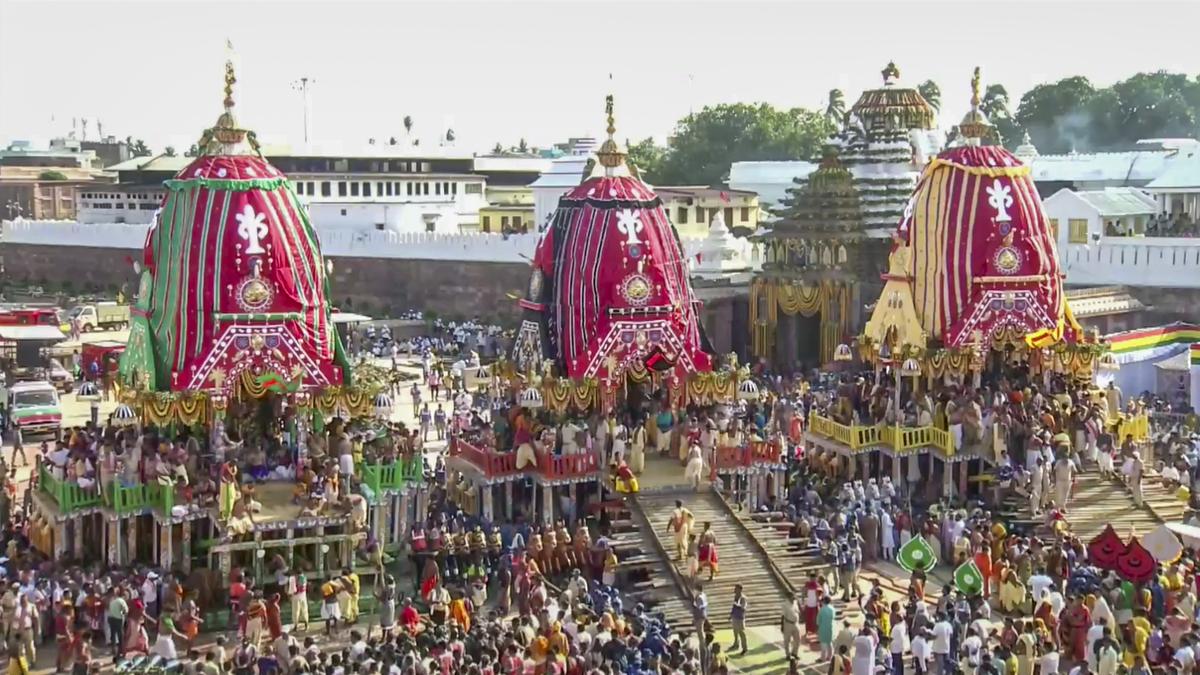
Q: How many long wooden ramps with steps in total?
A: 2